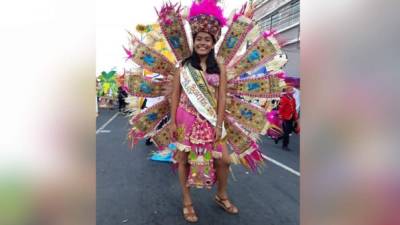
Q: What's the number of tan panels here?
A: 10